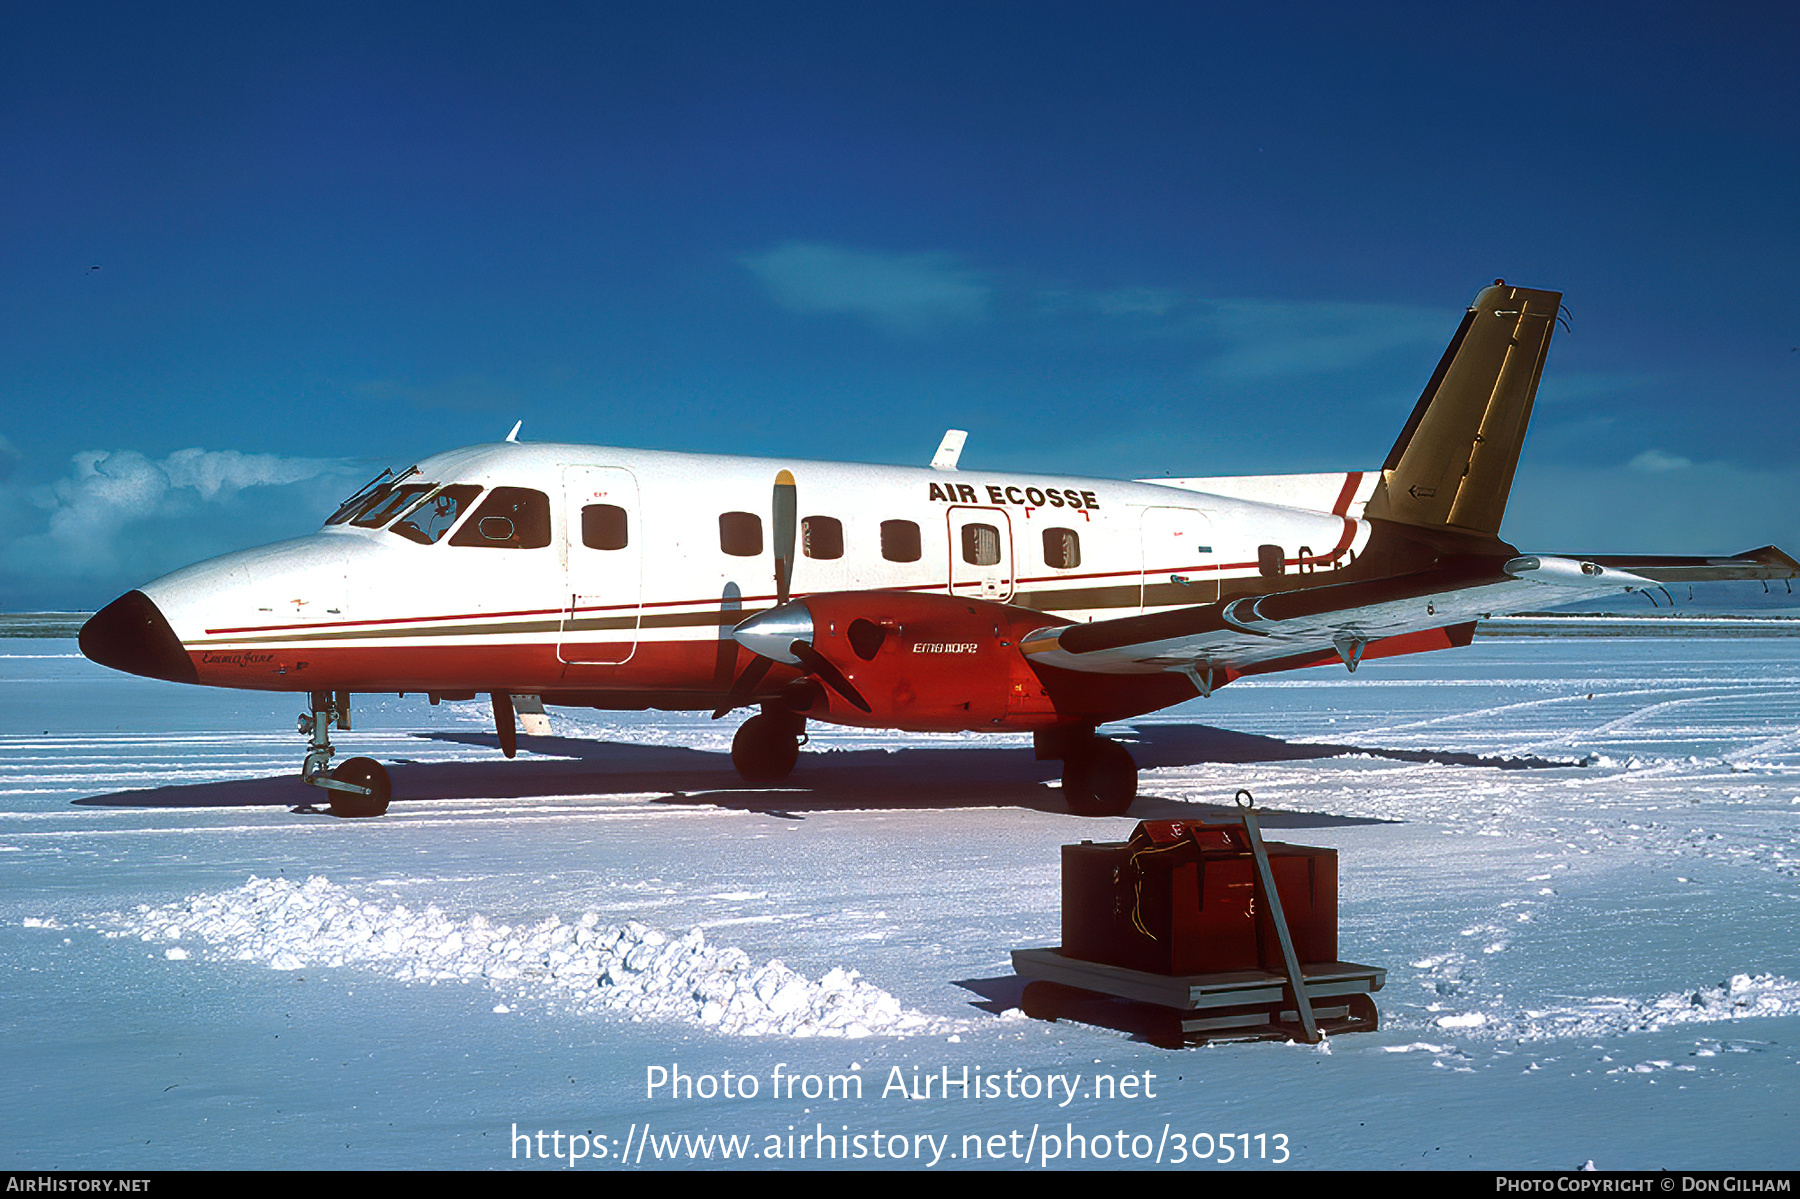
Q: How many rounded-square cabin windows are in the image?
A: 7